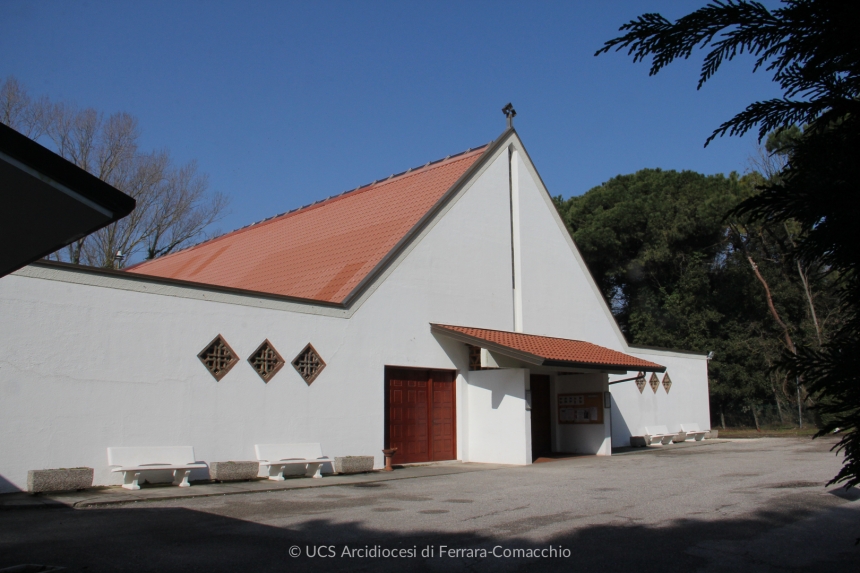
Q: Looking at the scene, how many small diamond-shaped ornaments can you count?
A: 6